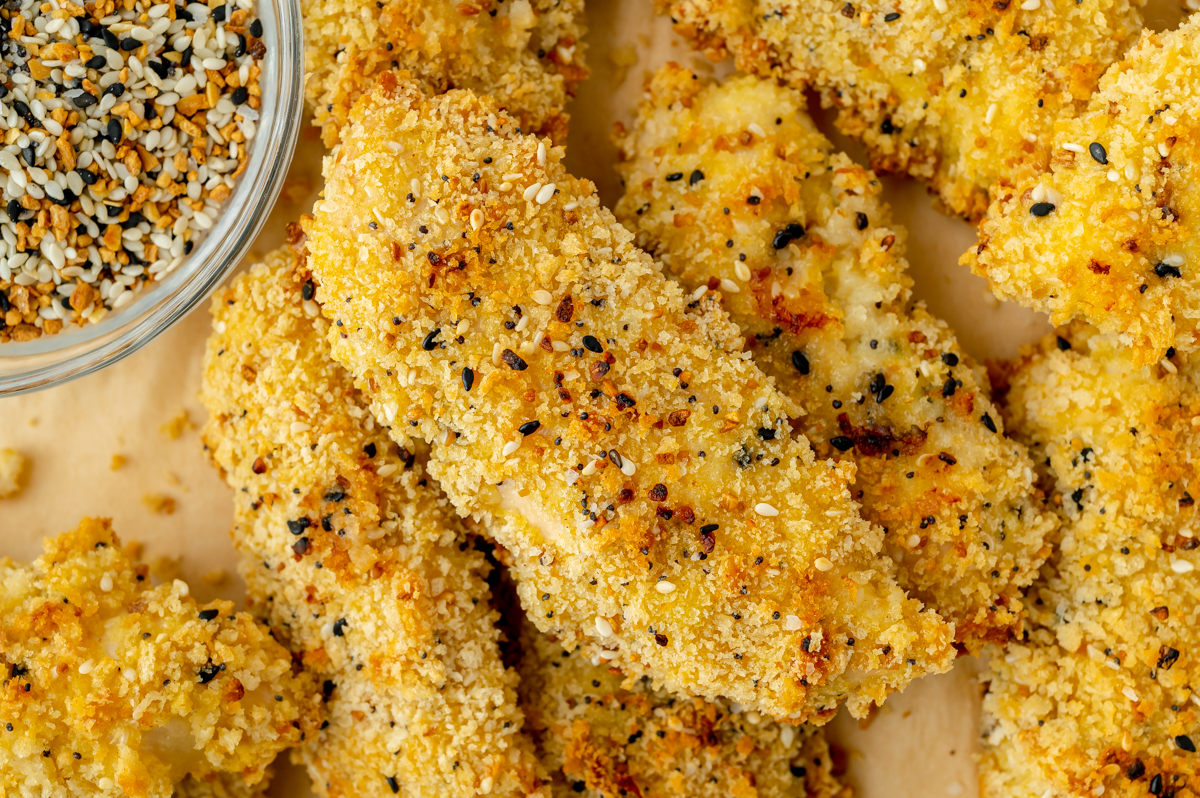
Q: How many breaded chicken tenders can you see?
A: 9